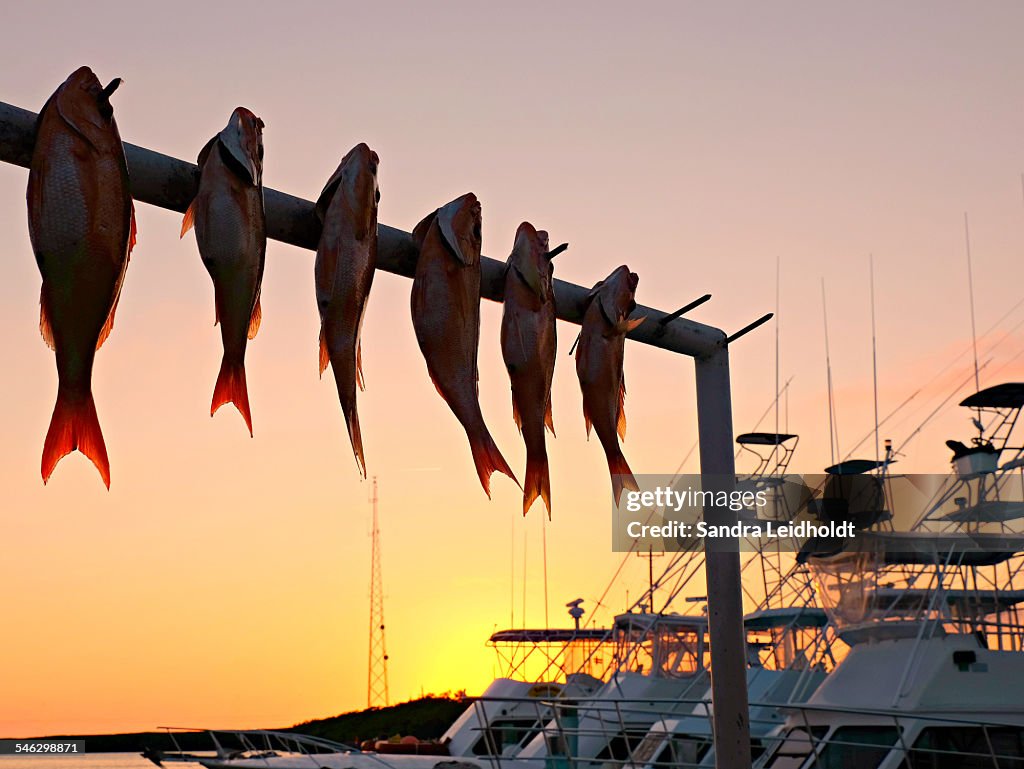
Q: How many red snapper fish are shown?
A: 6